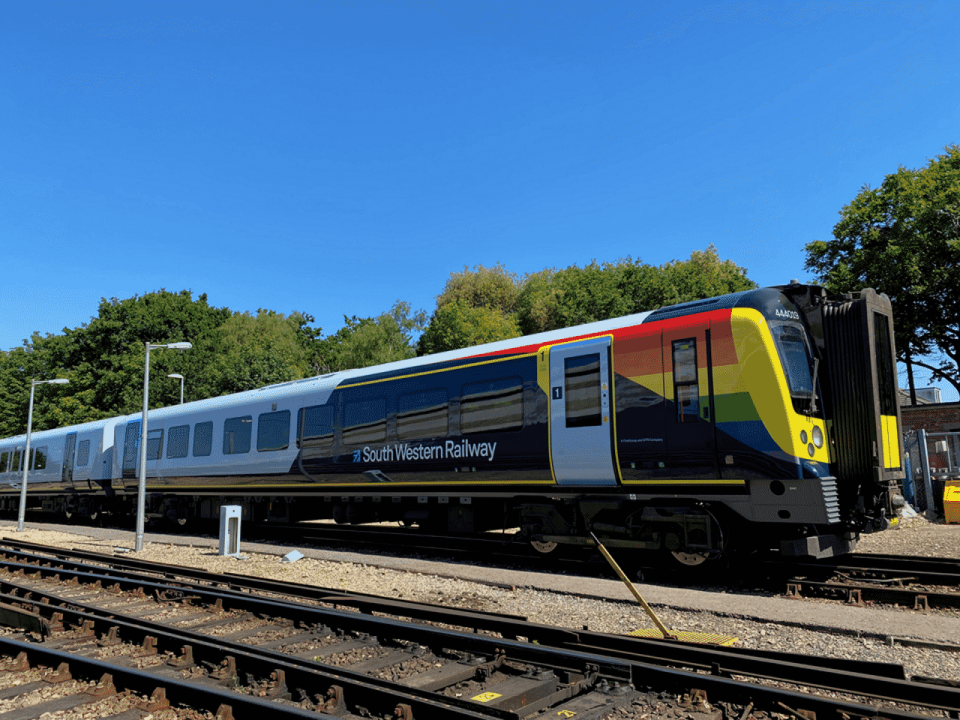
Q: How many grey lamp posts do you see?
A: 3